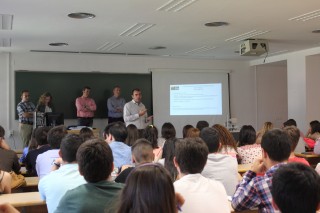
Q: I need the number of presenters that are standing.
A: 5